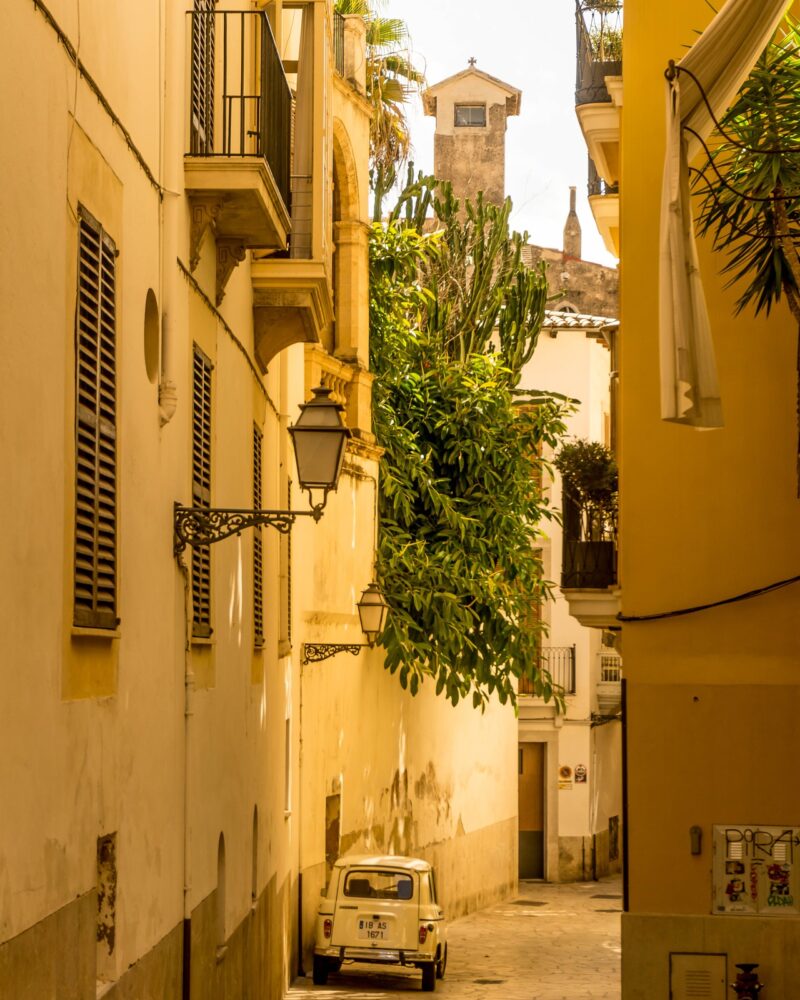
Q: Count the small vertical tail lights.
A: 2